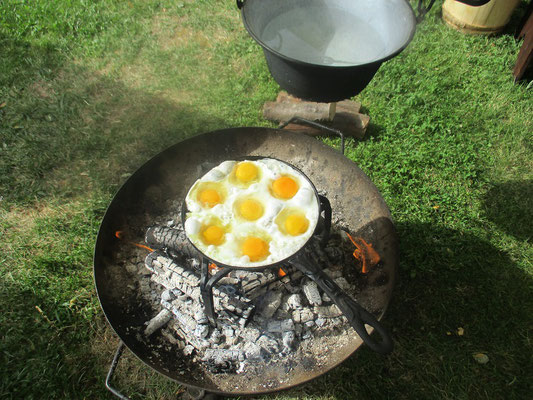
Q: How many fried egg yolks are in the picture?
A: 7